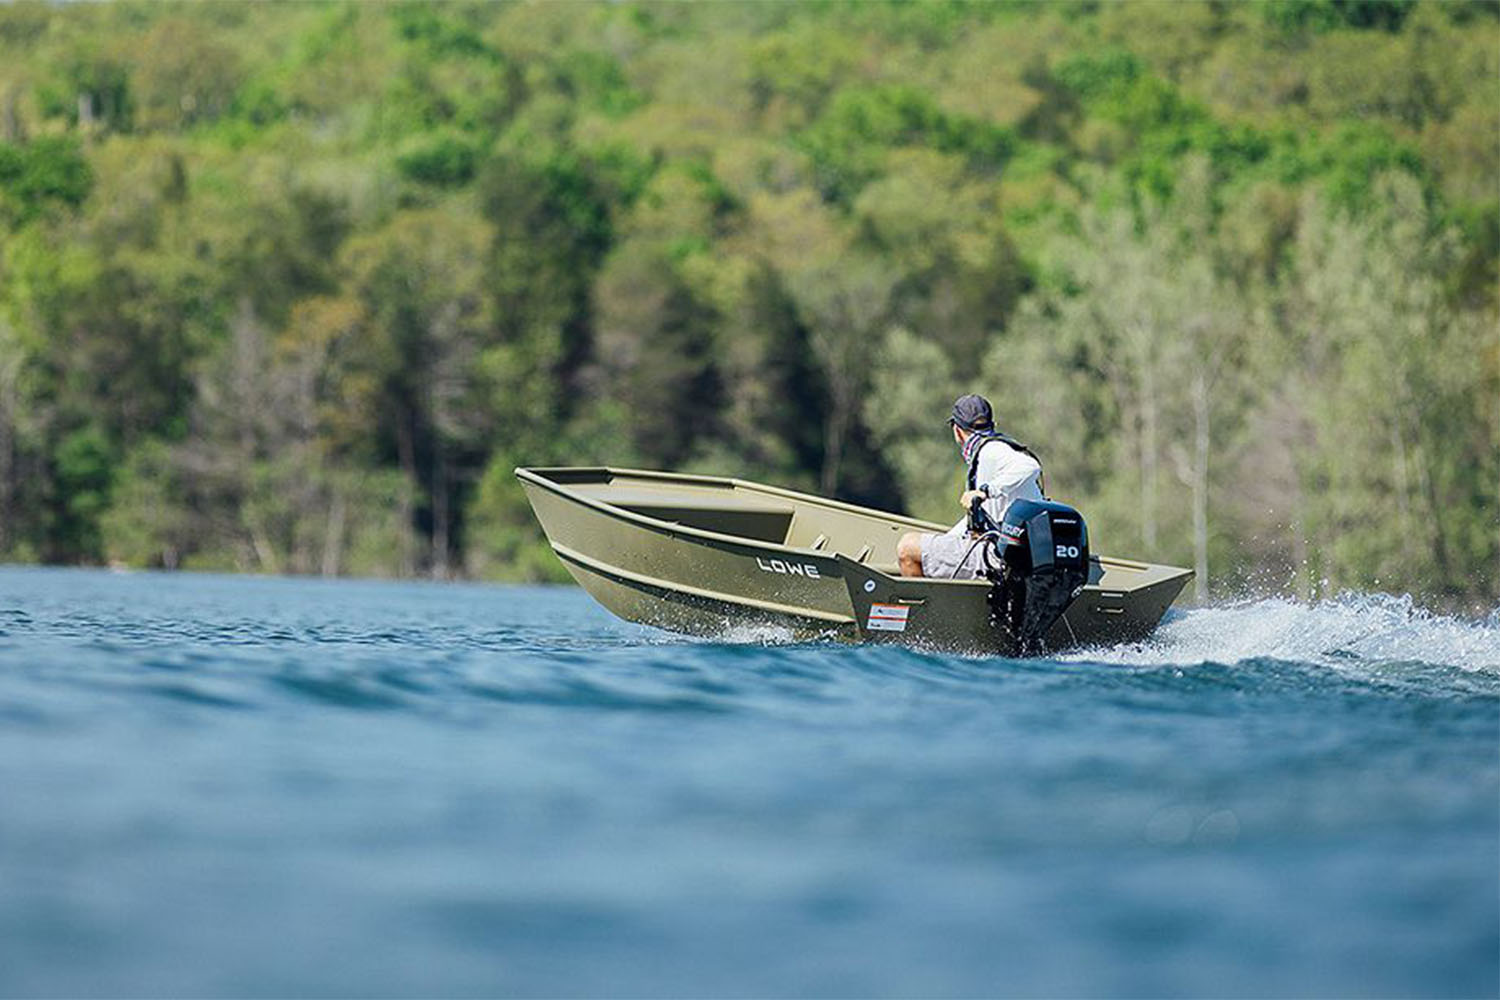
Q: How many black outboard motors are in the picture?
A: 1